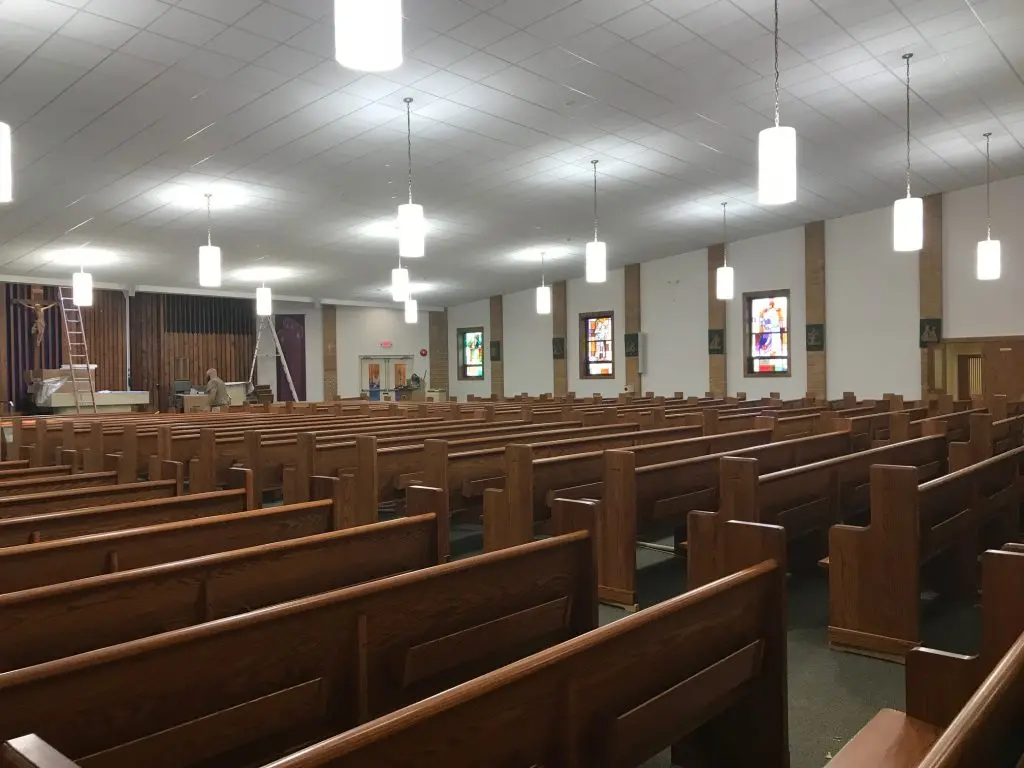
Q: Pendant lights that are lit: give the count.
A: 14